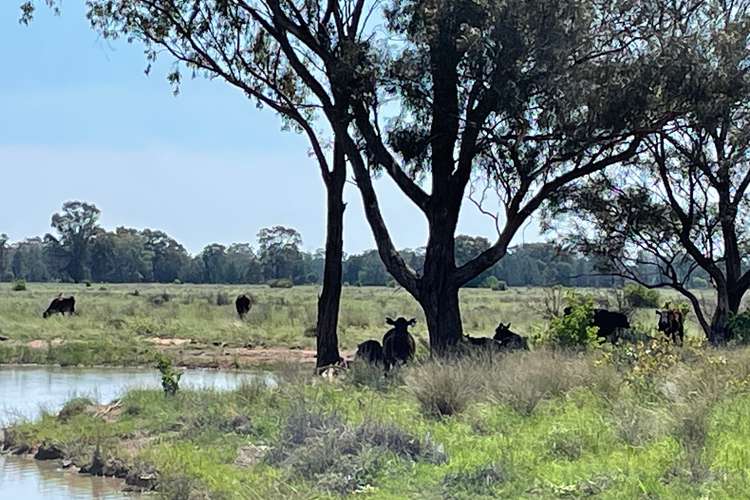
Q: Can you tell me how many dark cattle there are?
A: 8